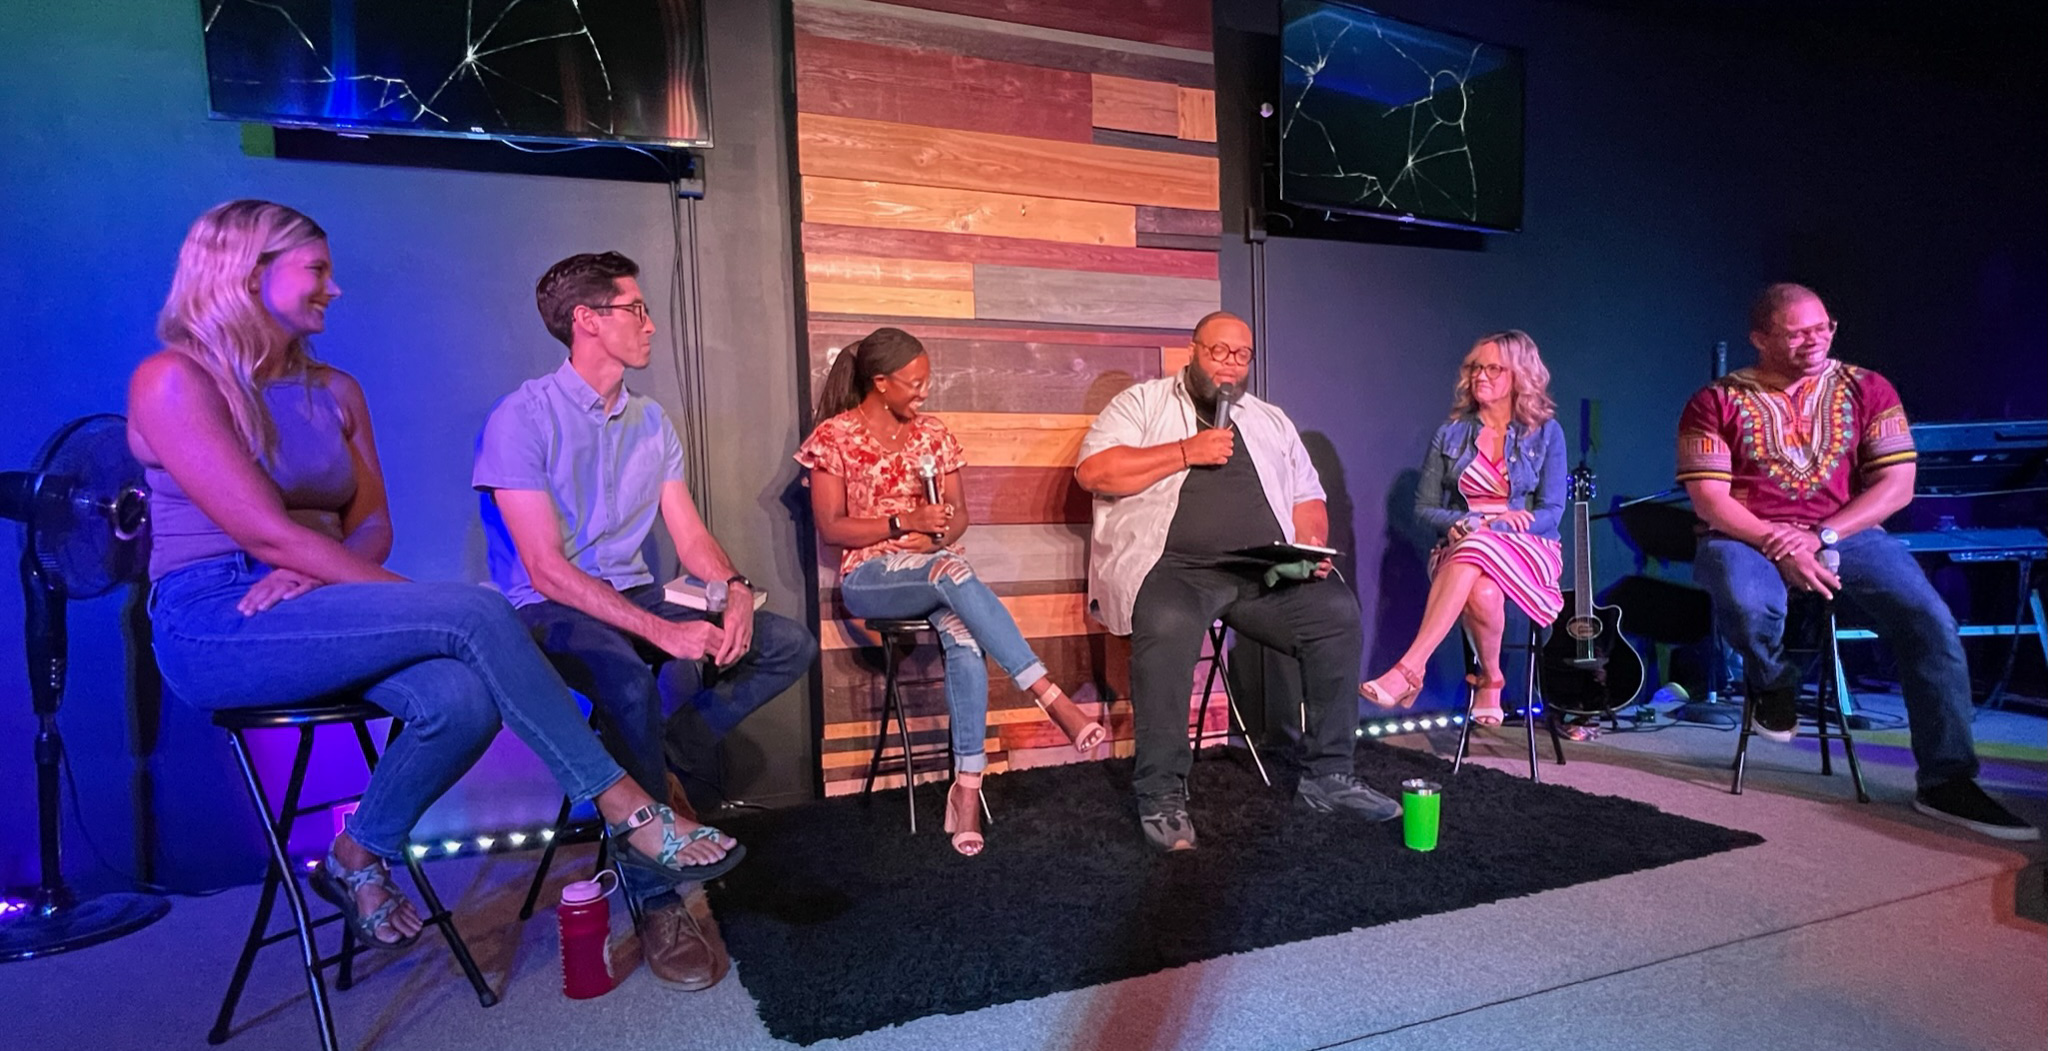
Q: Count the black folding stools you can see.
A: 6